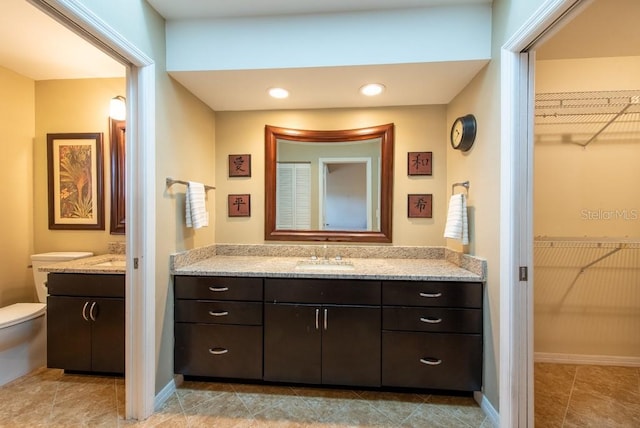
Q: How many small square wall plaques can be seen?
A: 4